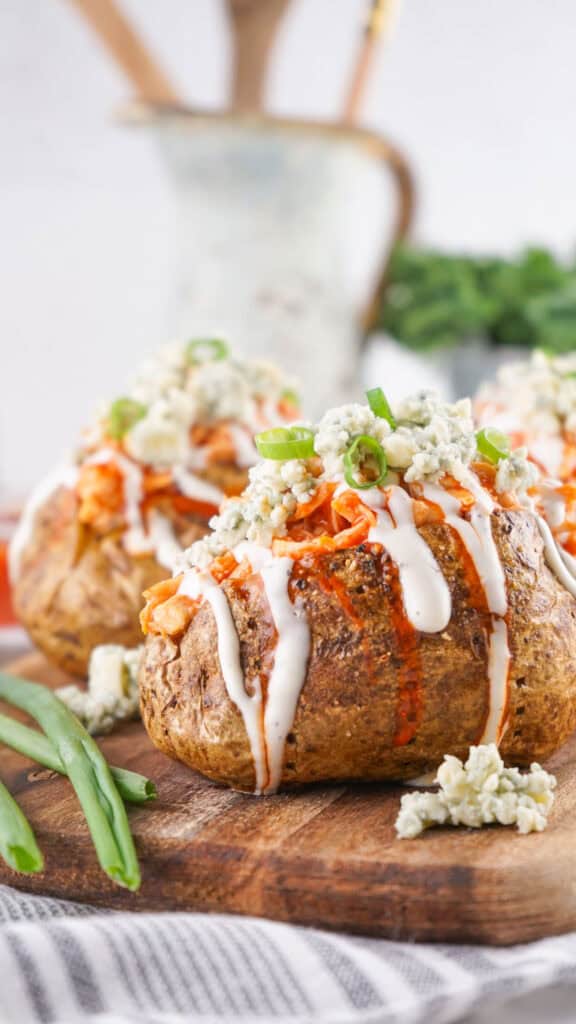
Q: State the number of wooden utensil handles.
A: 3